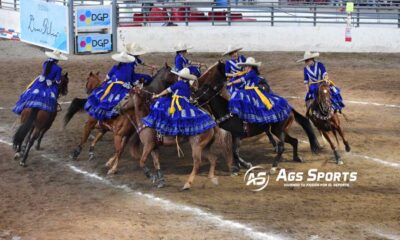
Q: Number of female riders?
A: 8